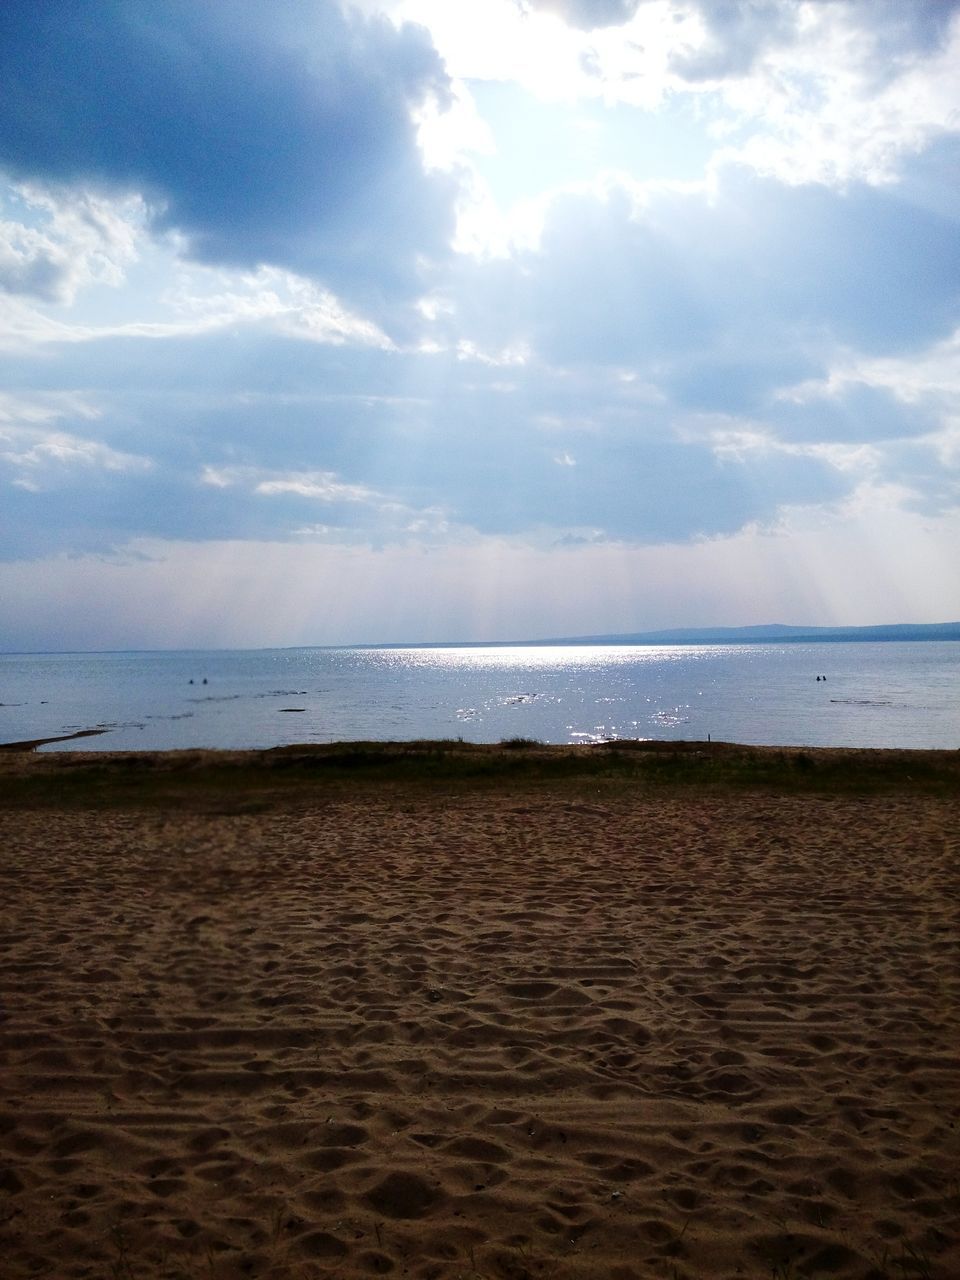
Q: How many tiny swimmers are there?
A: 4